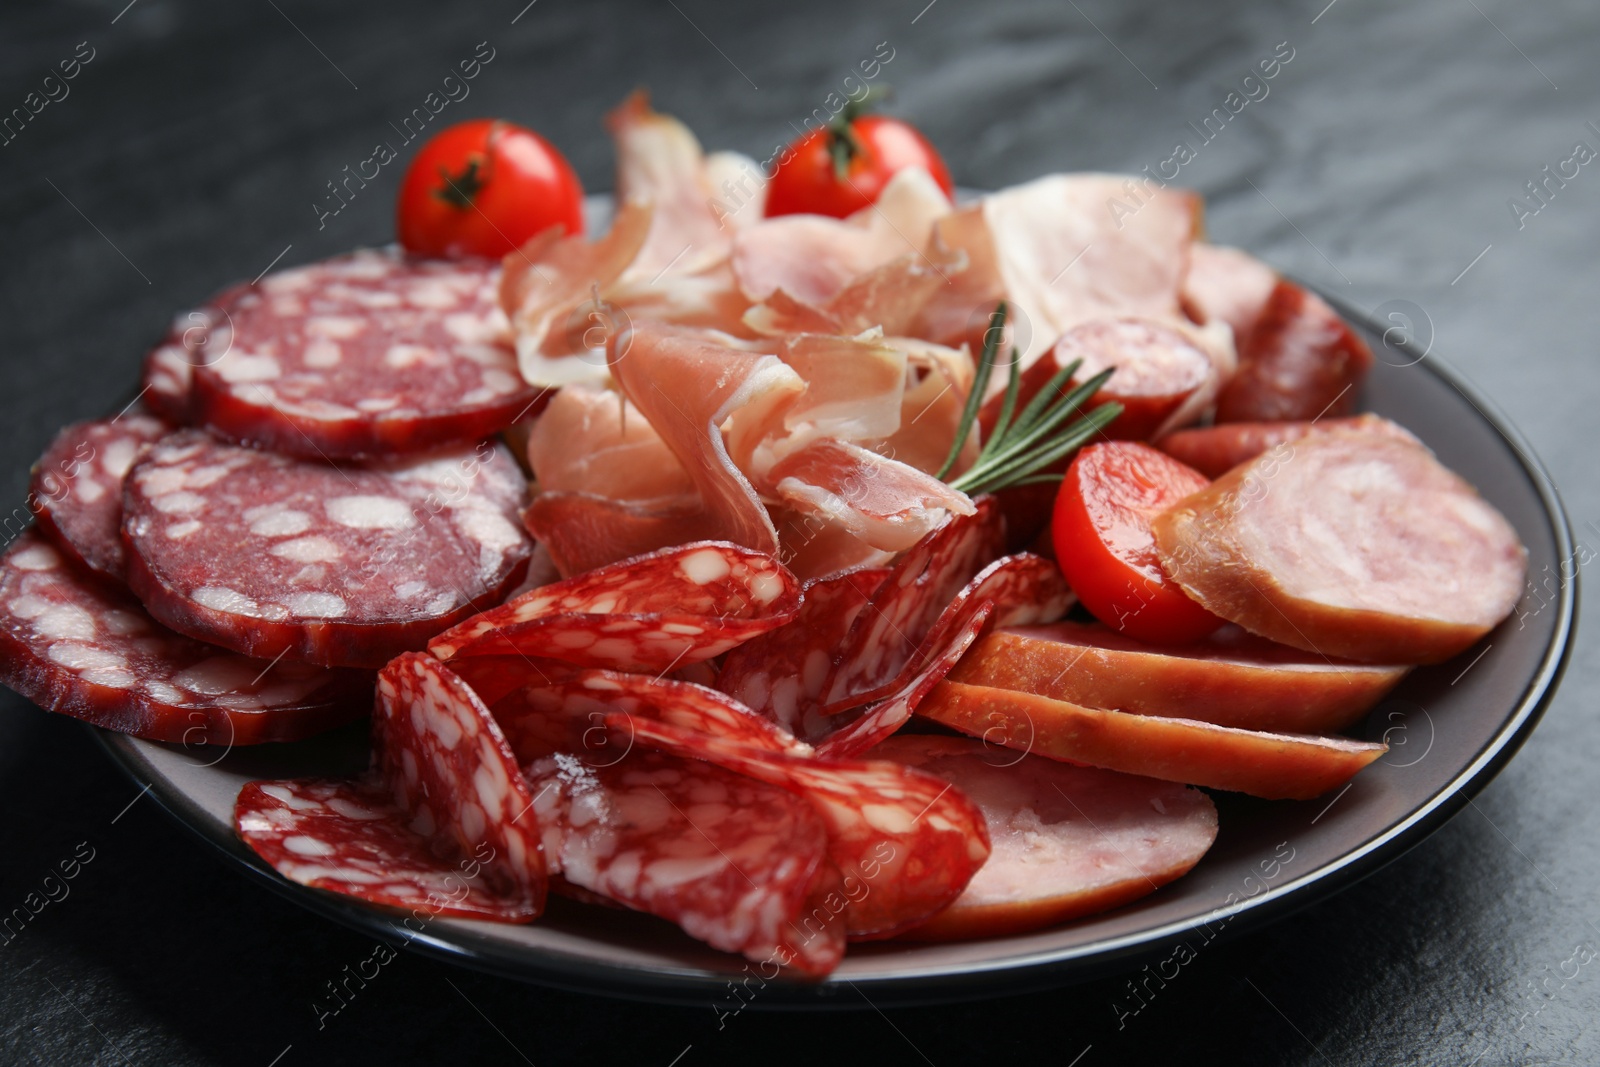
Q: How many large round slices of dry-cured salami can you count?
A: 5